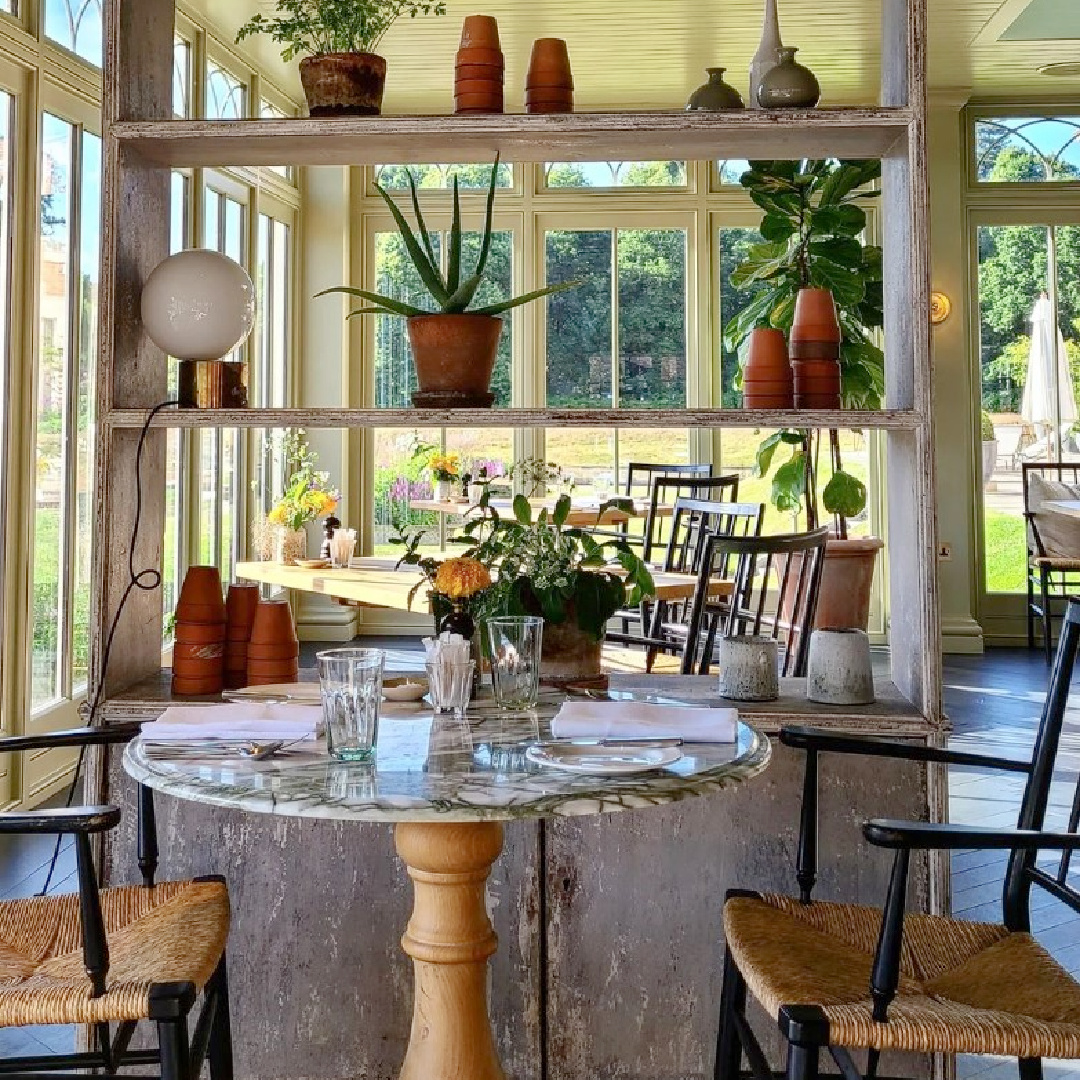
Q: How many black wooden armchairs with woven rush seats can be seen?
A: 2